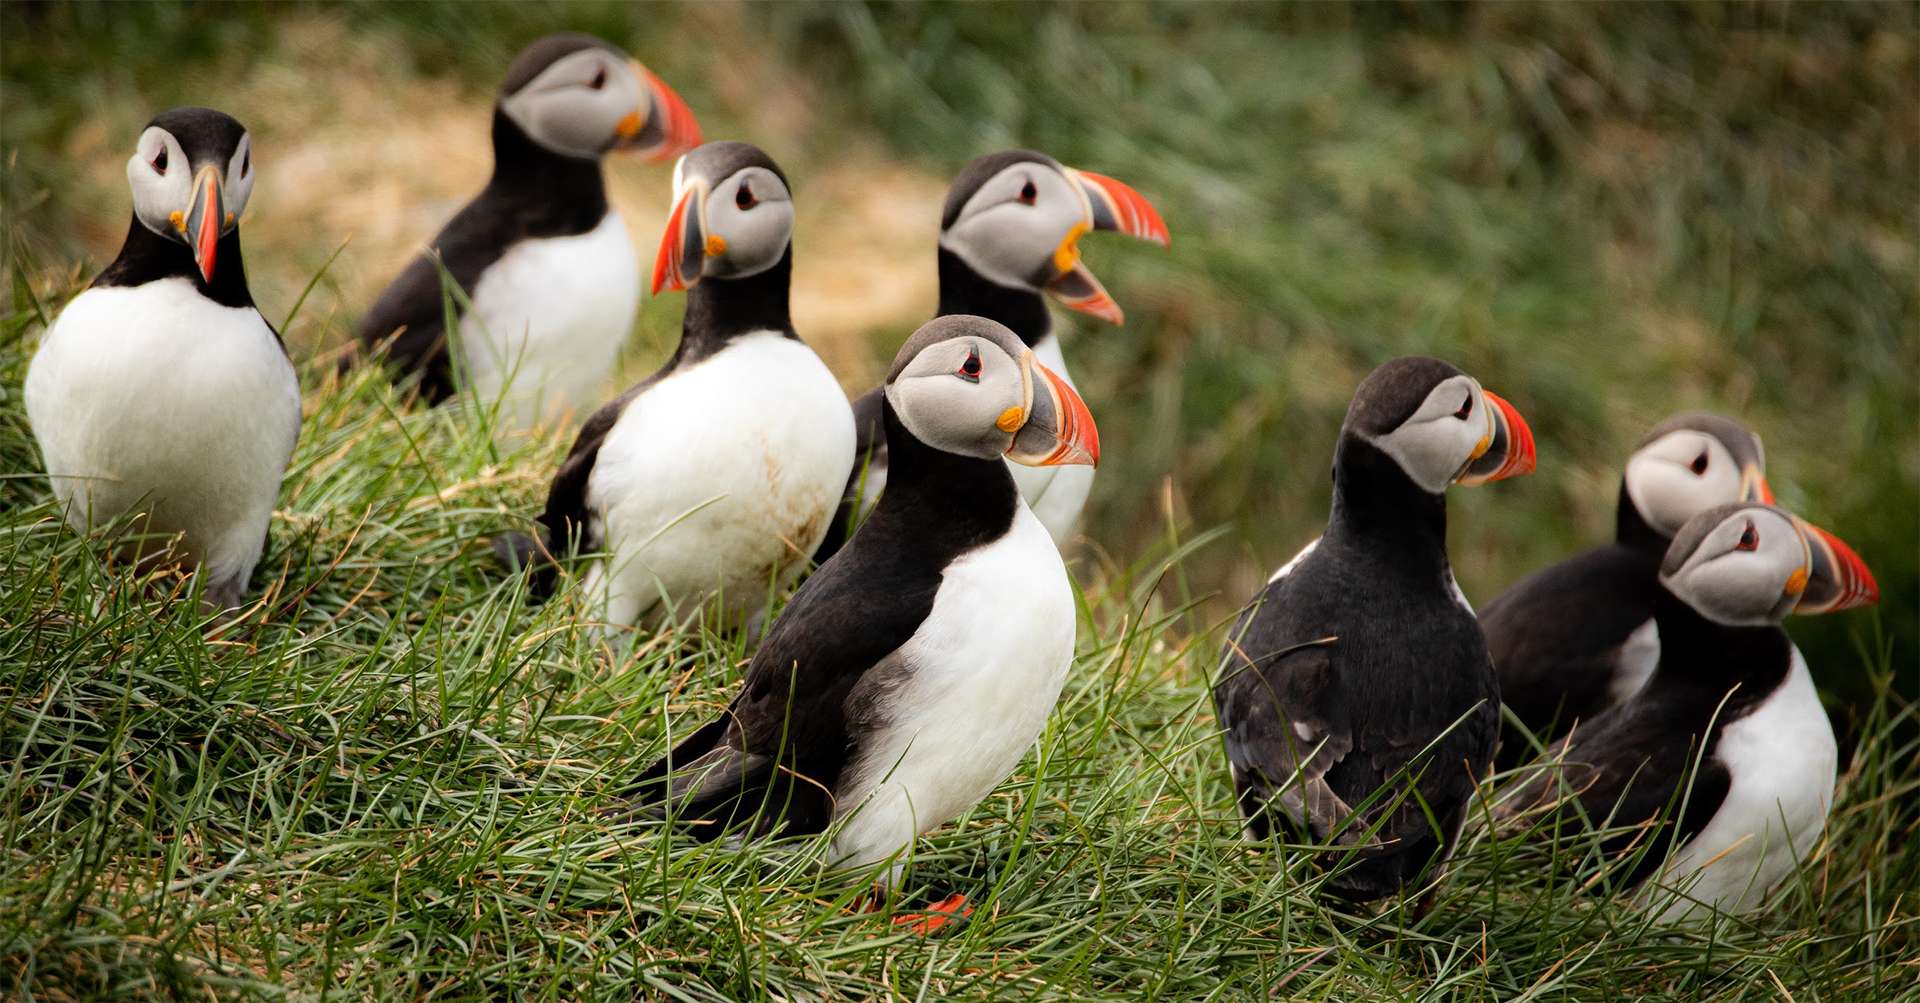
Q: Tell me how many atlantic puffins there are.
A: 8